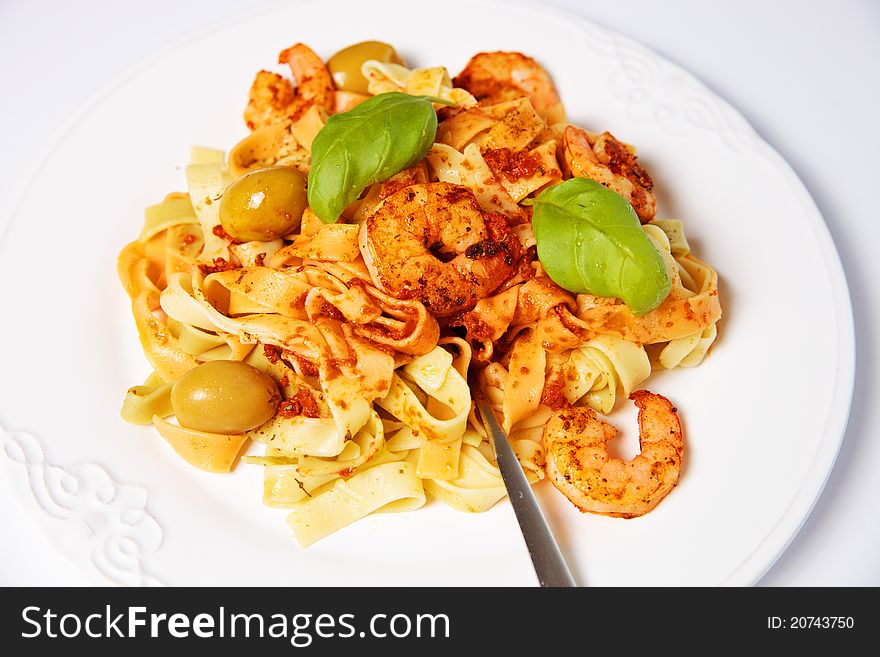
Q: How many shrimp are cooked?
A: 5